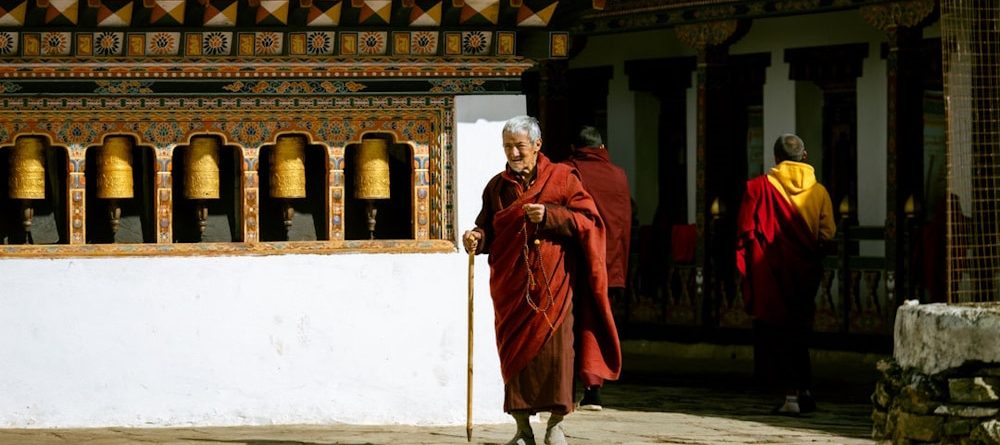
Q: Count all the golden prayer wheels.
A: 5